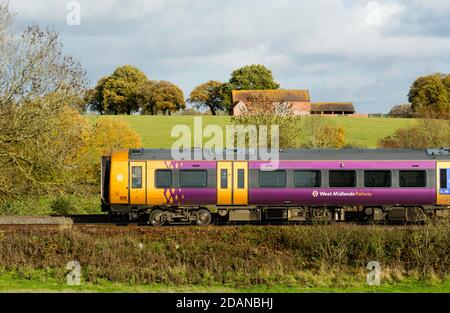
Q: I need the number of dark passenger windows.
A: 7